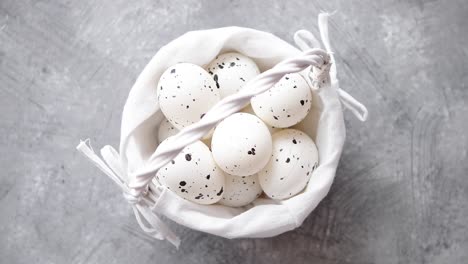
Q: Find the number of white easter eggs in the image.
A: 8